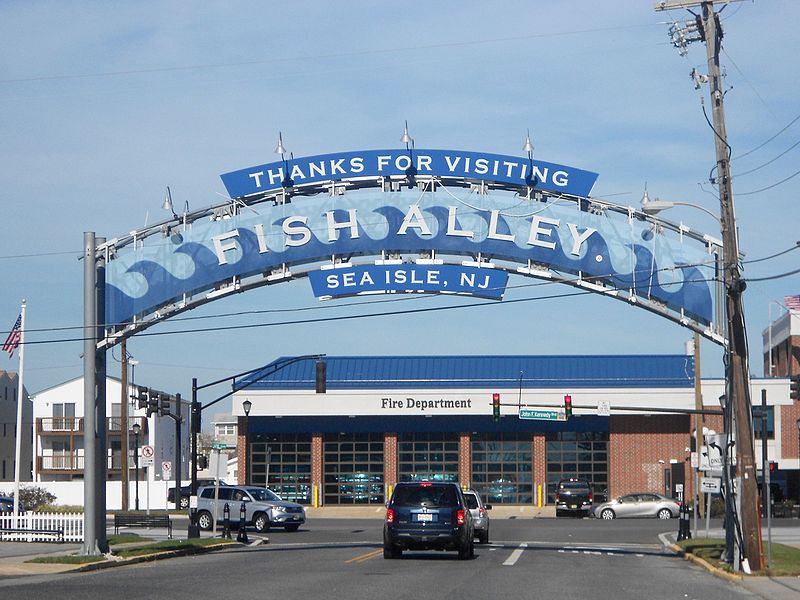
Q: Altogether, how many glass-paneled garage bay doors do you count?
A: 5